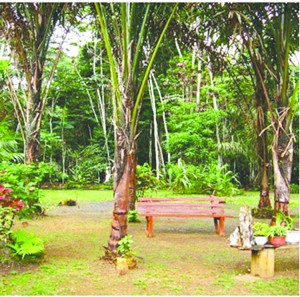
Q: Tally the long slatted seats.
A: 1